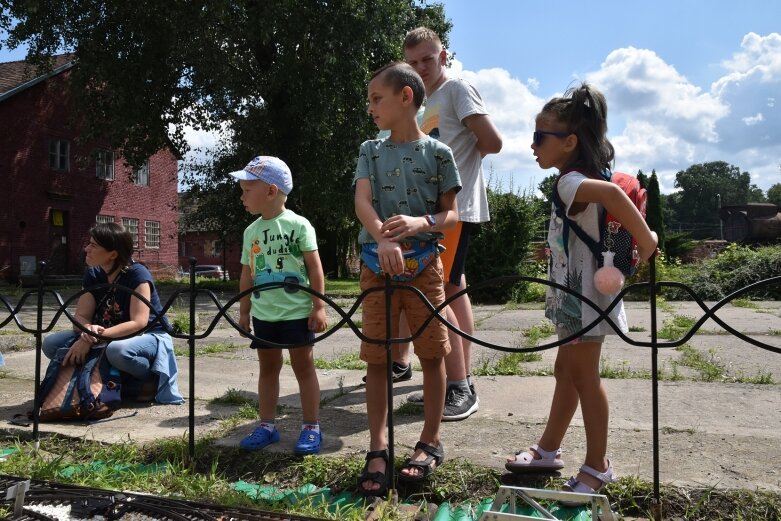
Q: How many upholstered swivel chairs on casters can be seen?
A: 0